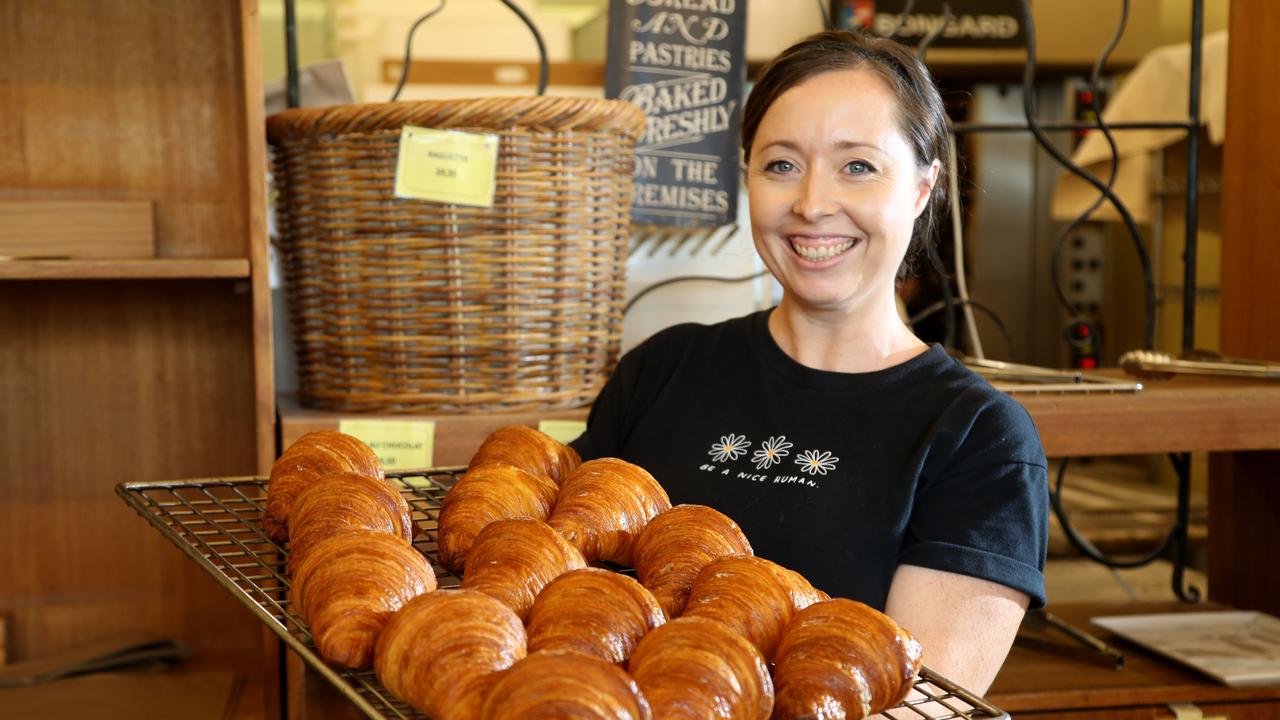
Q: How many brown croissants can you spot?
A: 14